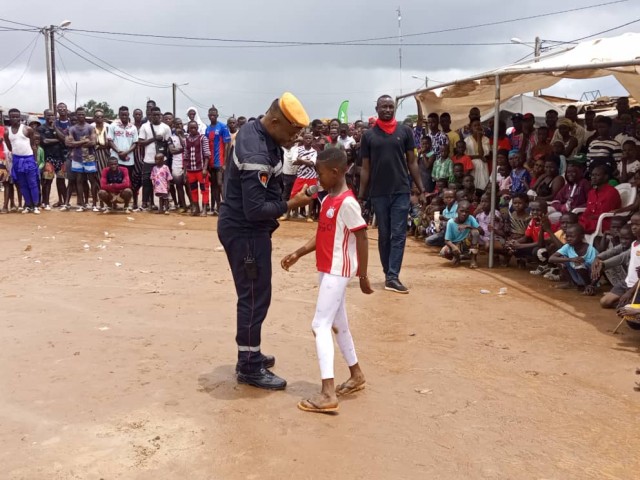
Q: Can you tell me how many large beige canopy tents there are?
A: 1